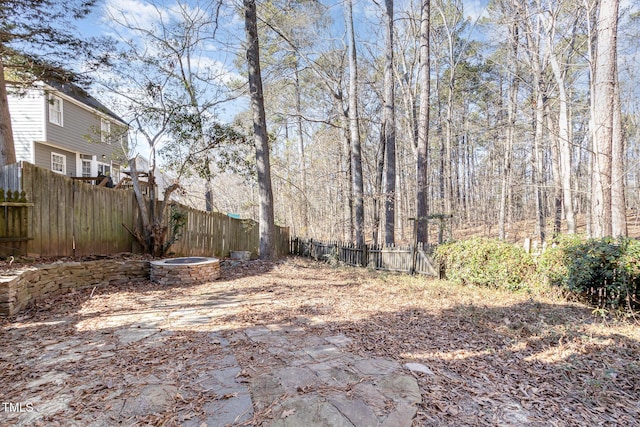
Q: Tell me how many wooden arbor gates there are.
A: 1